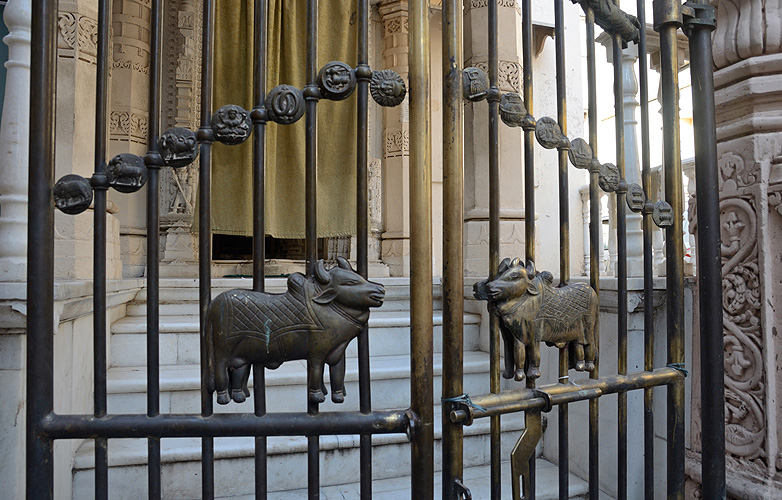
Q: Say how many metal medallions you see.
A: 14